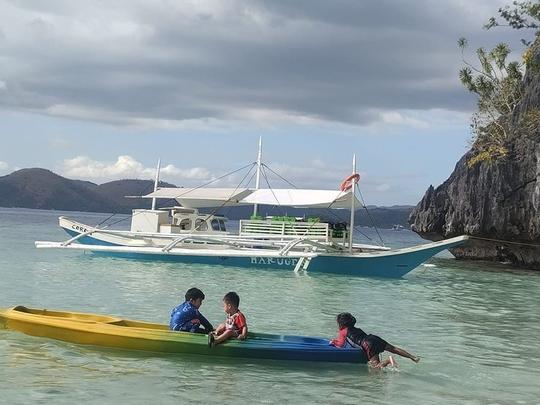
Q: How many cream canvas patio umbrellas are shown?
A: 0